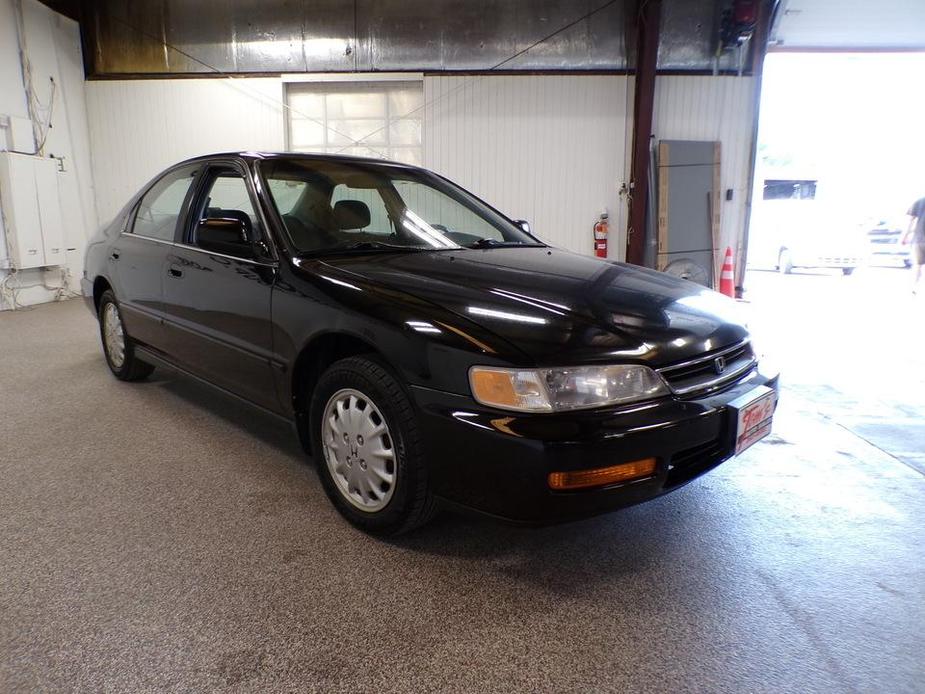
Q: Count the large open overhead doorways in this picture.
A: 1